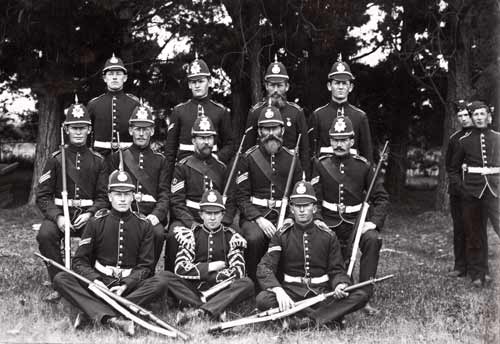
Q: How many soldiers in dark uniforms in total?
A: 14